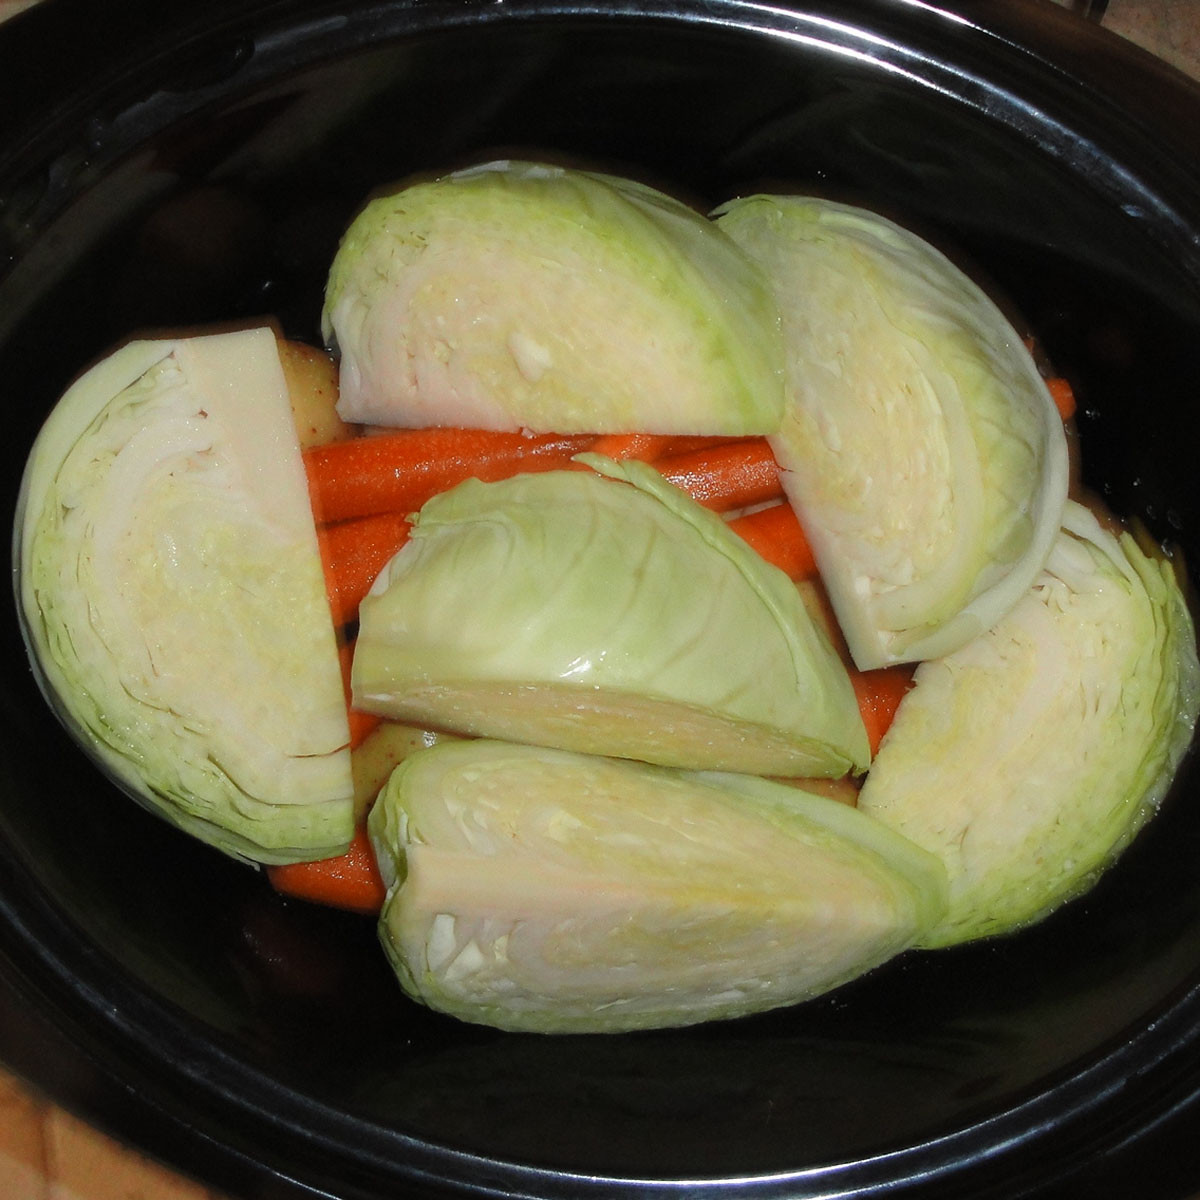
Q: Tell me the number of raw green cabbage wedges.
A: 6